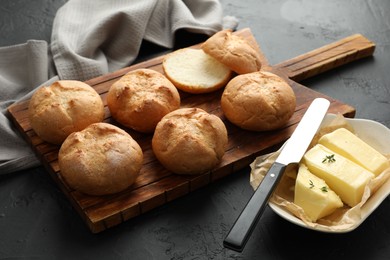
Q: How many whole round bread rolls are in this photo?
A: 5